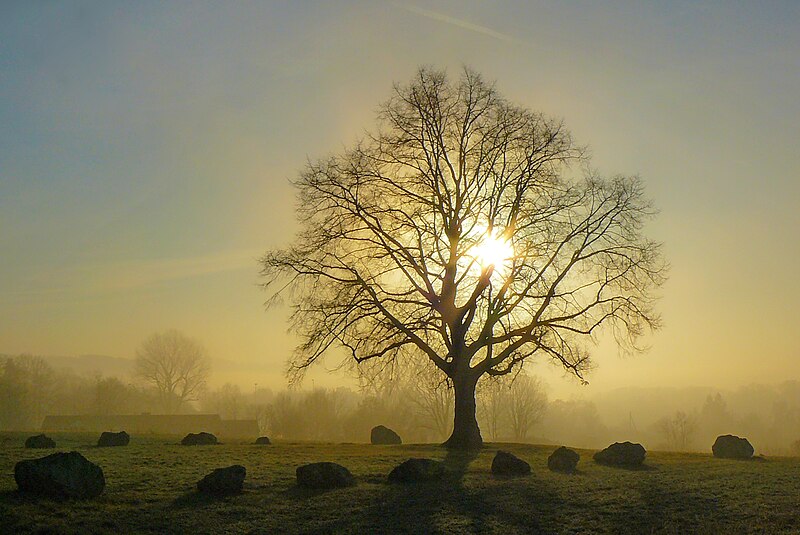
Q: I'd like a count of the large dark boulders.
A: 13